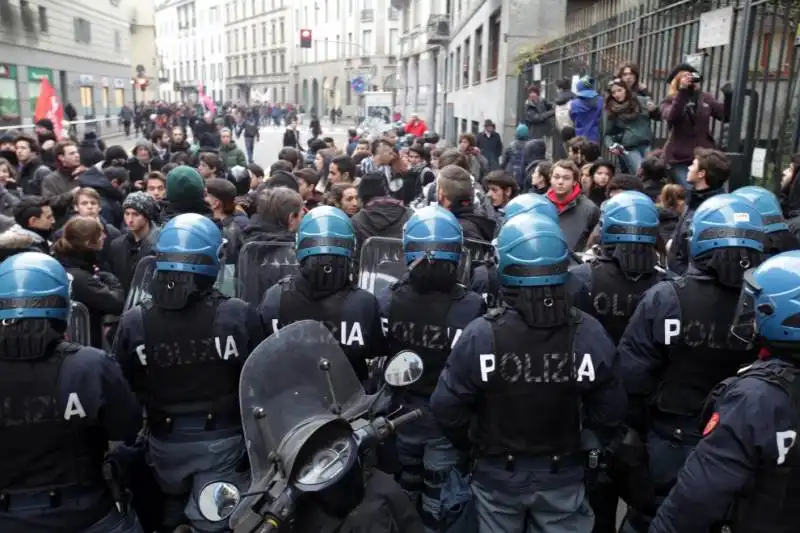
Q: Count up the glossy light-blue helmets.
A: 10